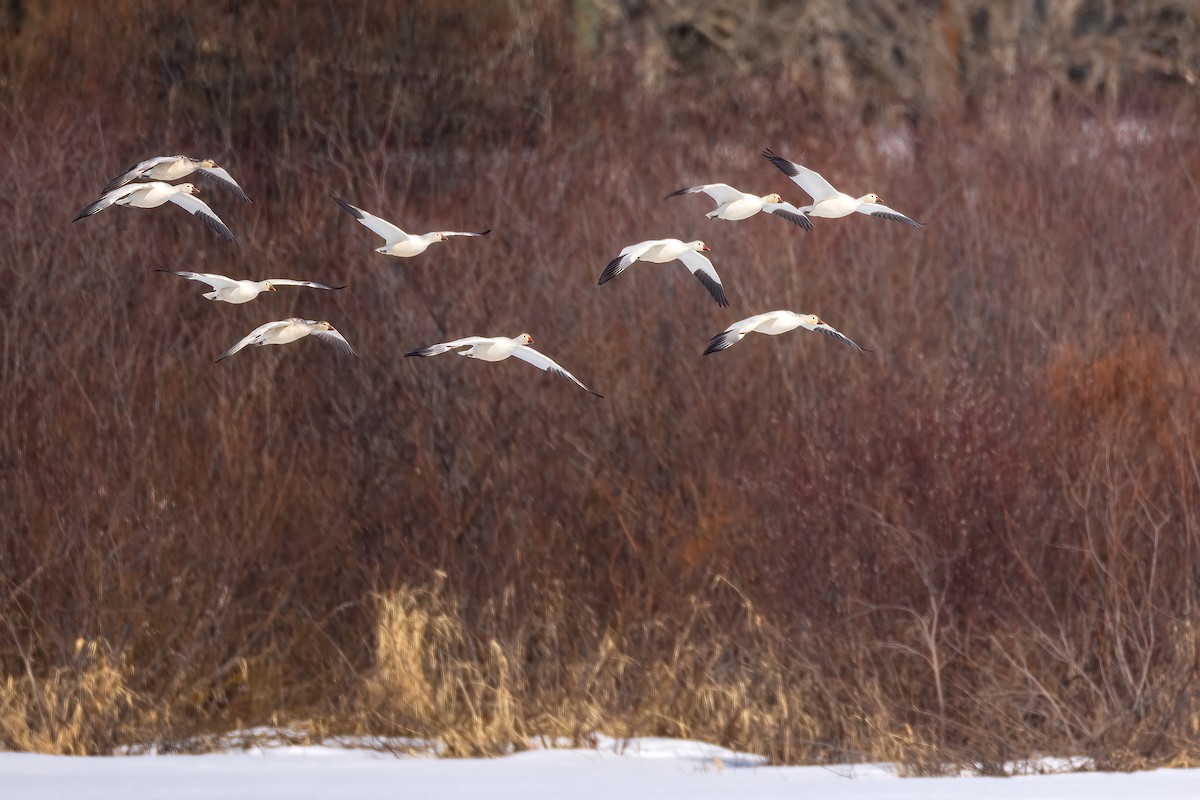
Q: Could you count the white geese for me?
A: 10